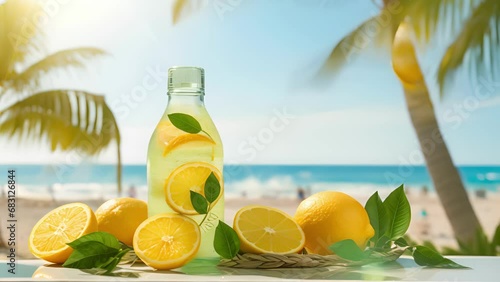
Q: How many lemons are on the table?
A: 5